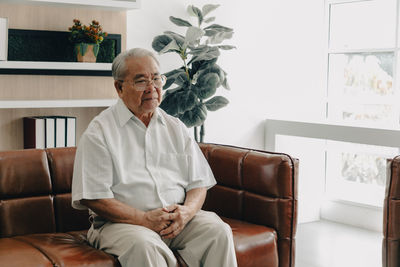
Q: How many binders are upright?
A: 4